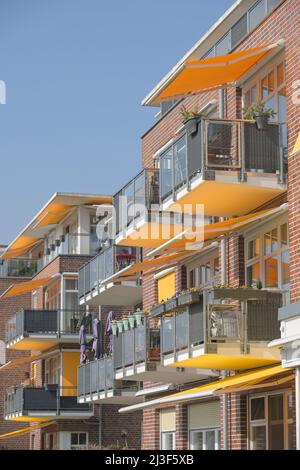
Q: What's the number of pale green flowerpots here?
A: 5